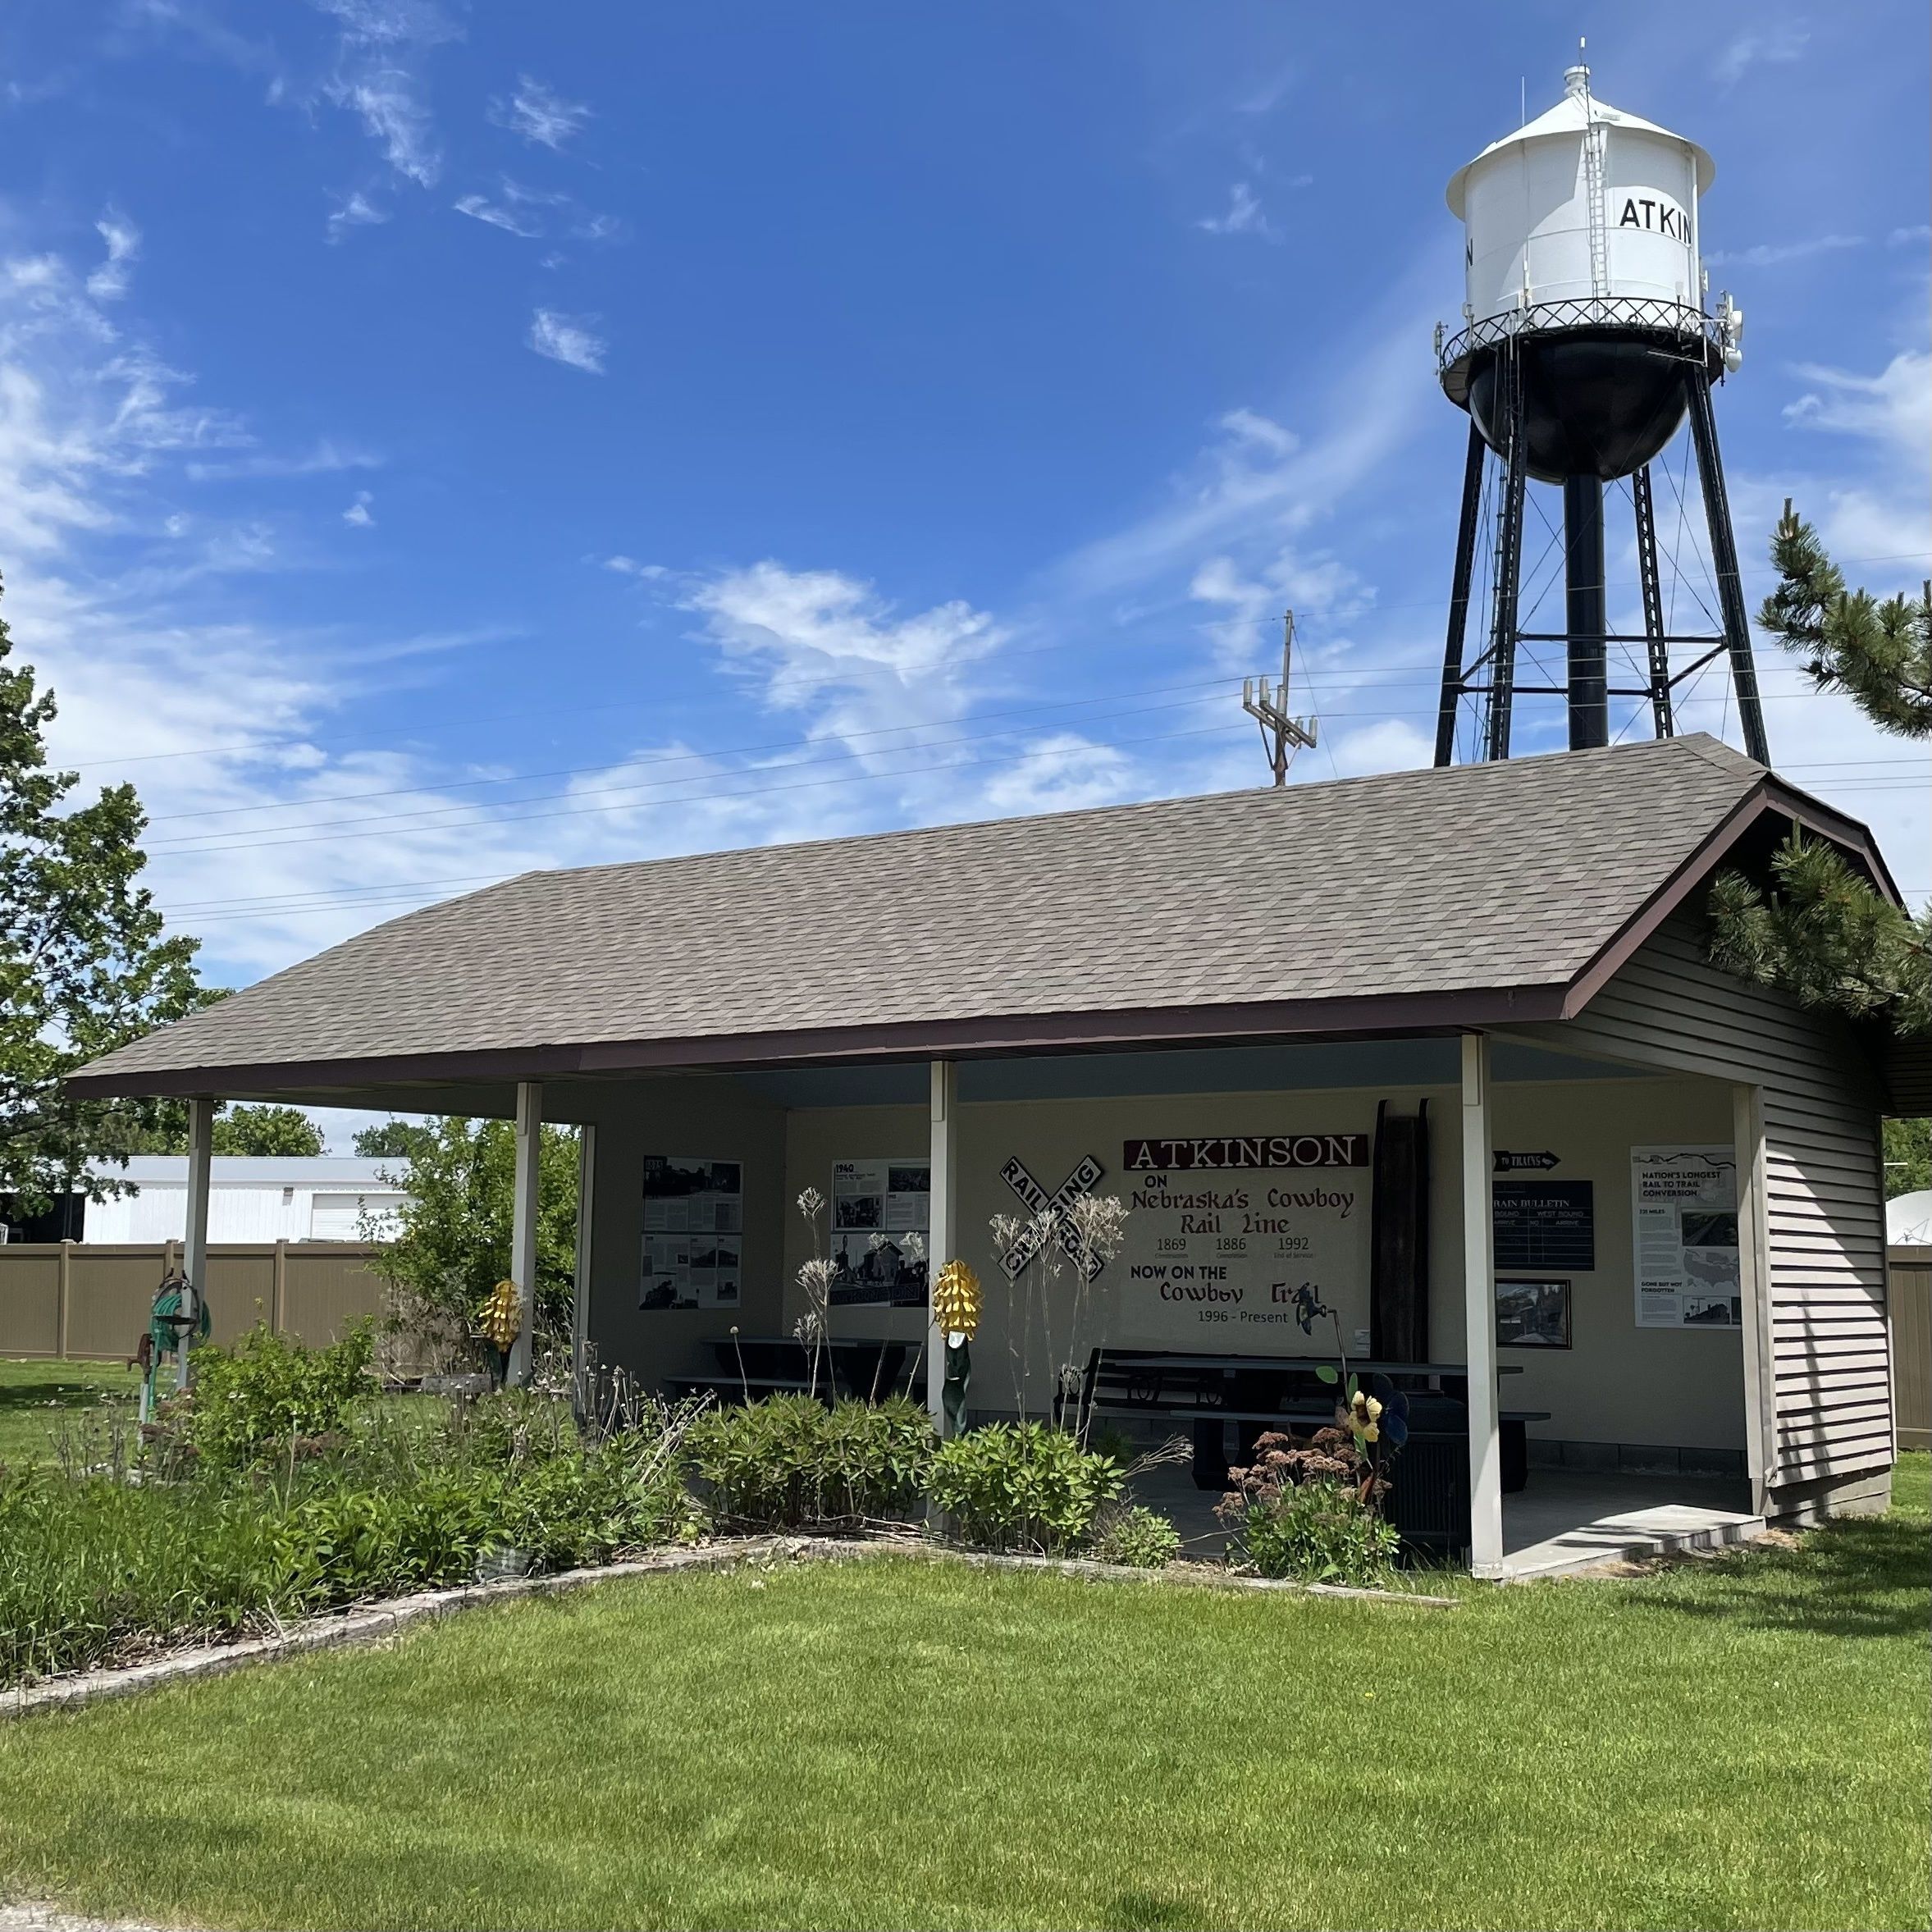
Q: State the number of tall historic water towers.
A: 1